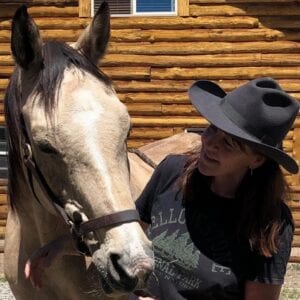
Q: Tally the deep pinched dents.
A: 2